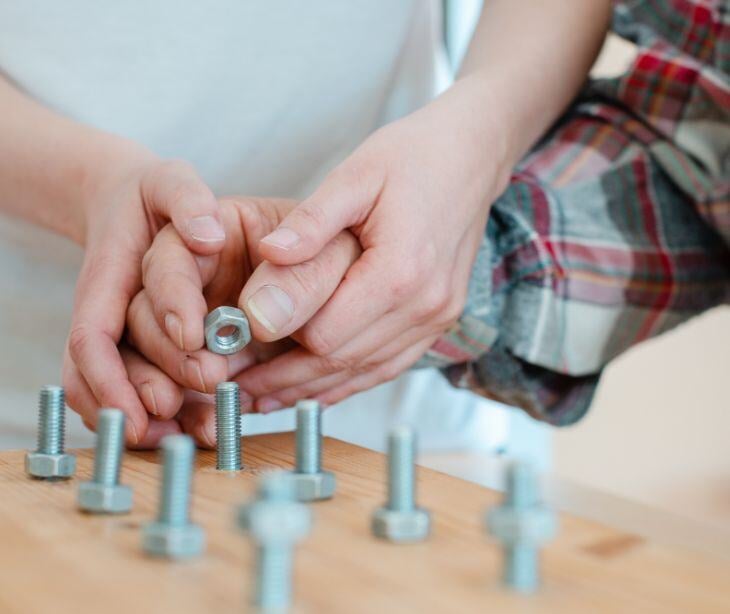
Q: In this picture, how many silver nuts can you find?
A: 8